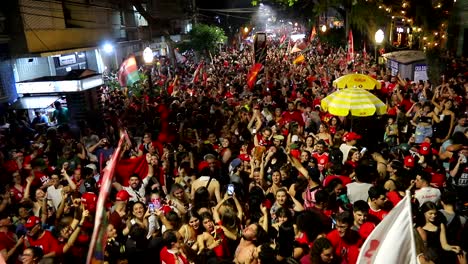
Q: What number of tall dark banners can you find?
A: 1